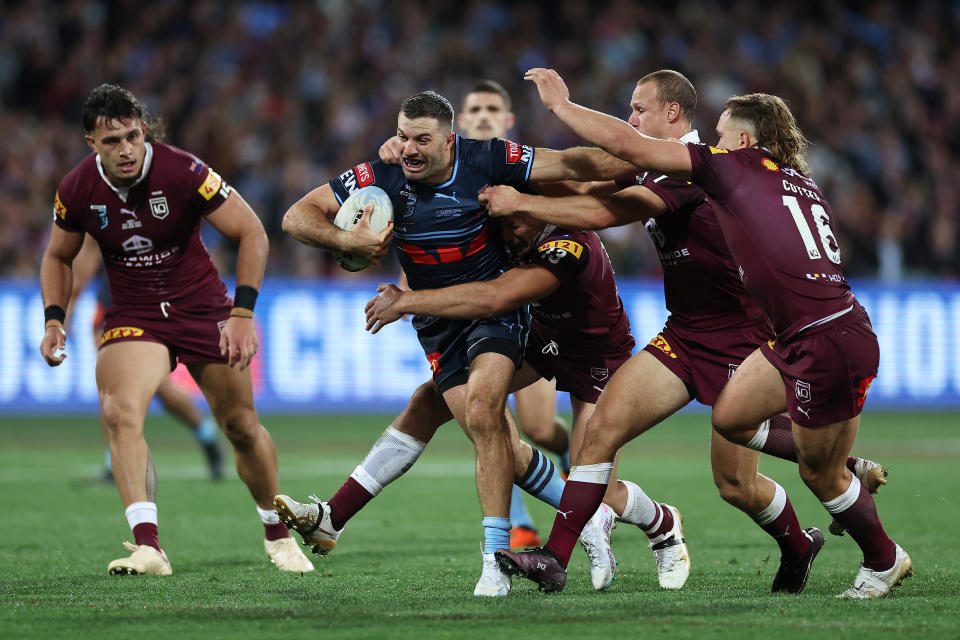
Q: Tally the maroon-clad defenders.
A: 4